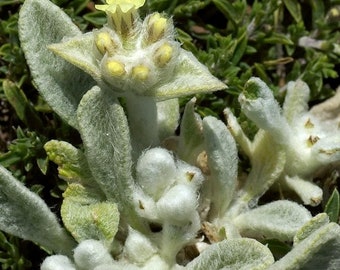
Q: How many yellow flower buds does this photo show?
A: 5